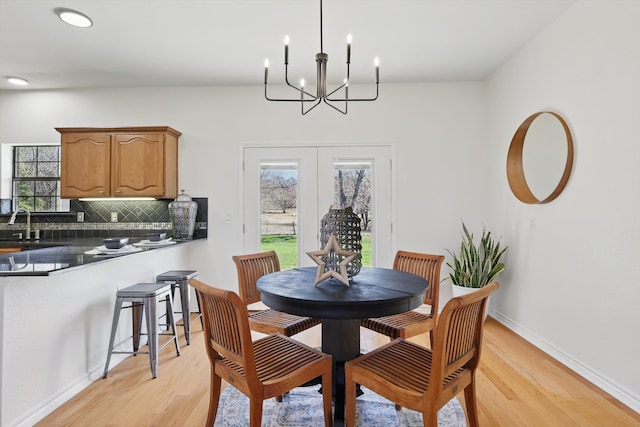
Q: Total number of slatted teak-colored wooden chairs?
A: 4